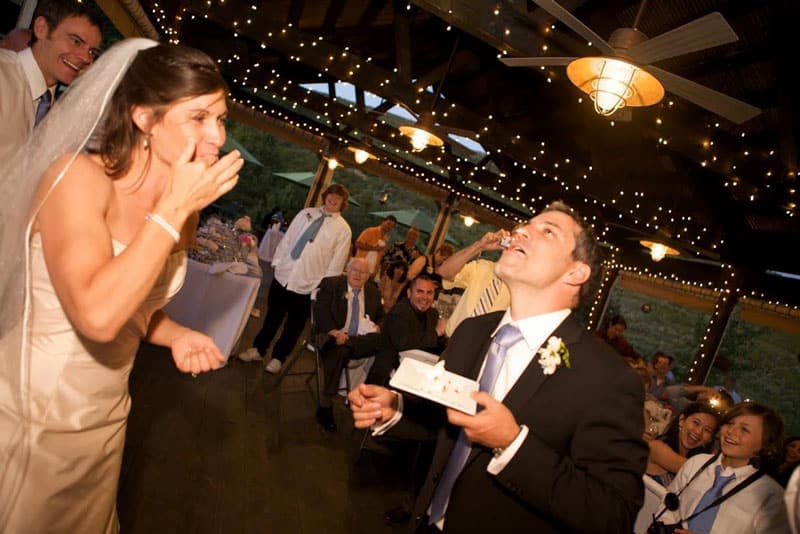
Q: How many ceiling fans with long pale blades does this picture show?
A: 1